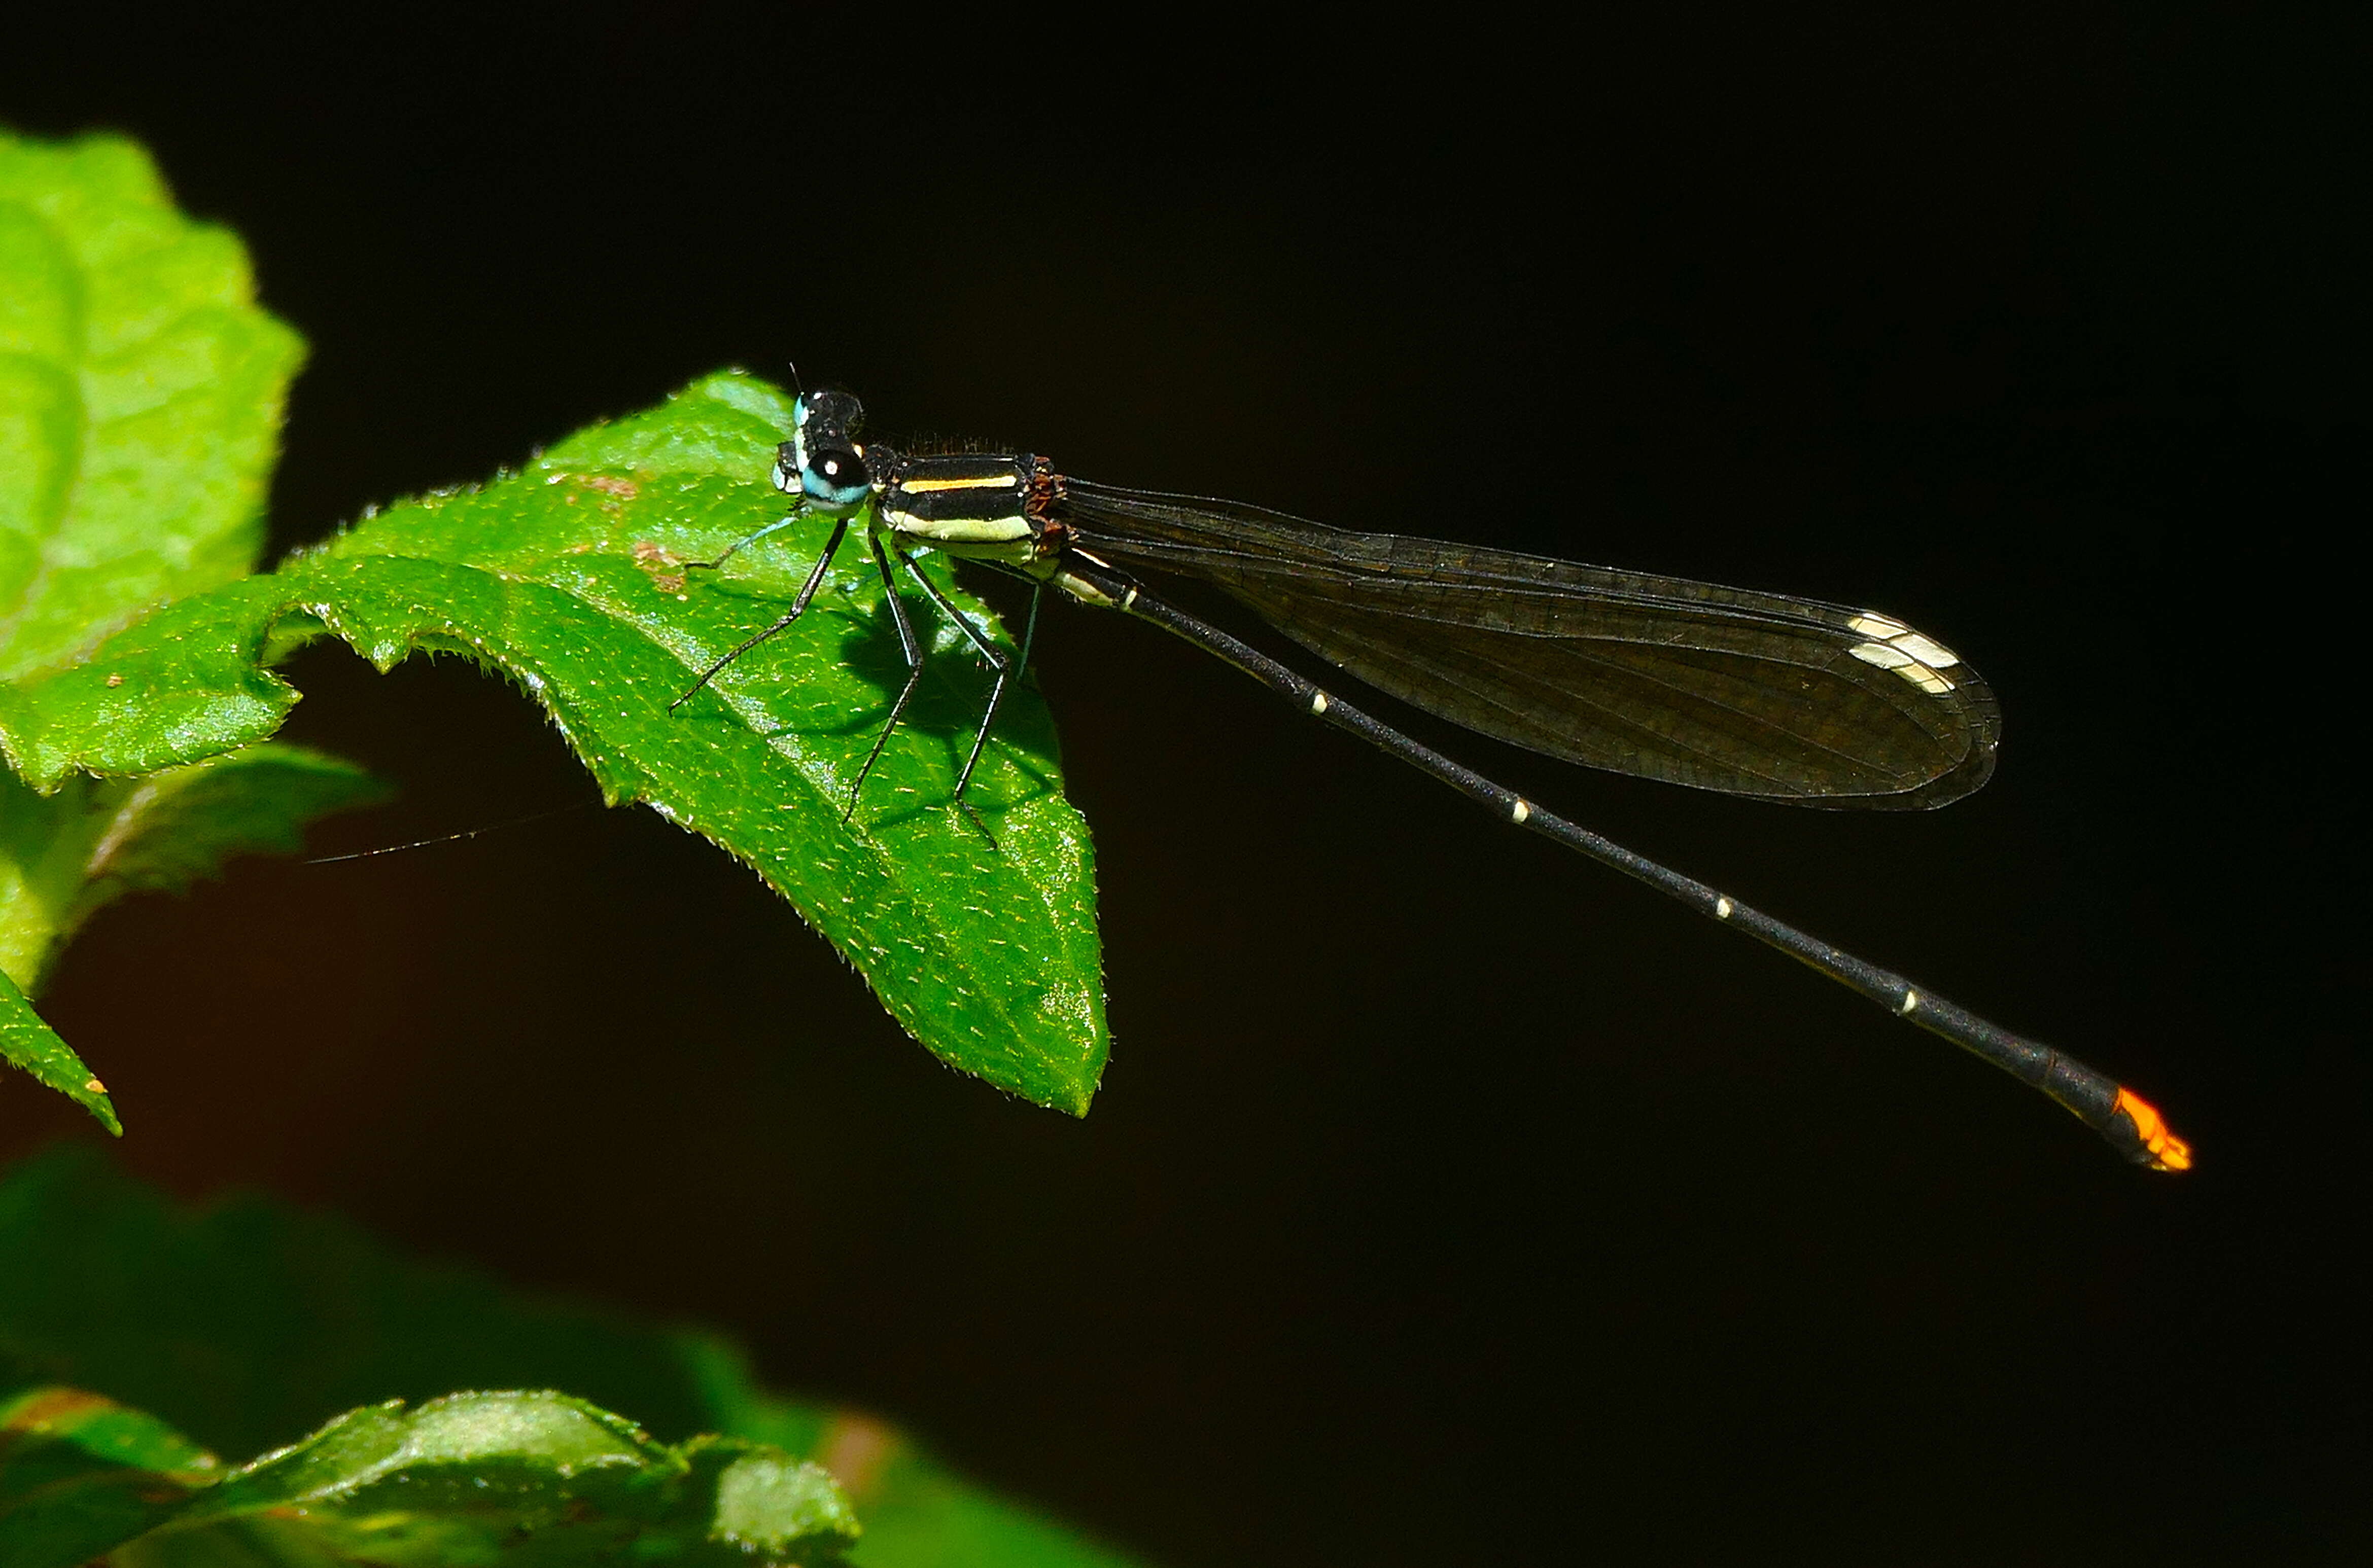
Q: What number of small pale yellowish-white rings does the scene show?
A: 5